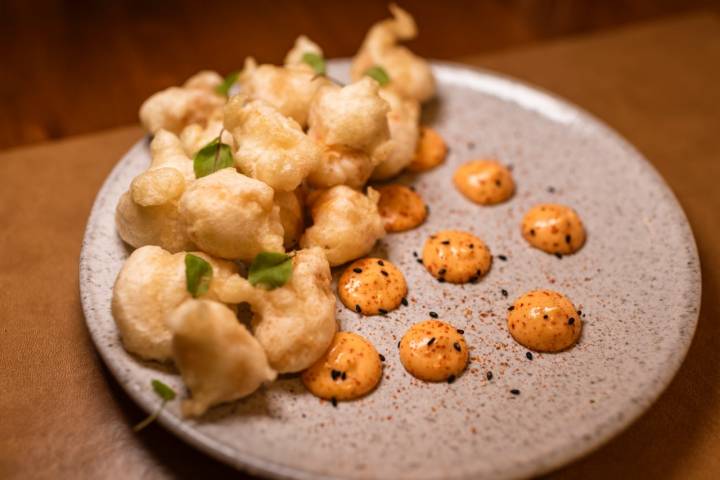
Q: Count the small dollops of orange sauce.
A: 9